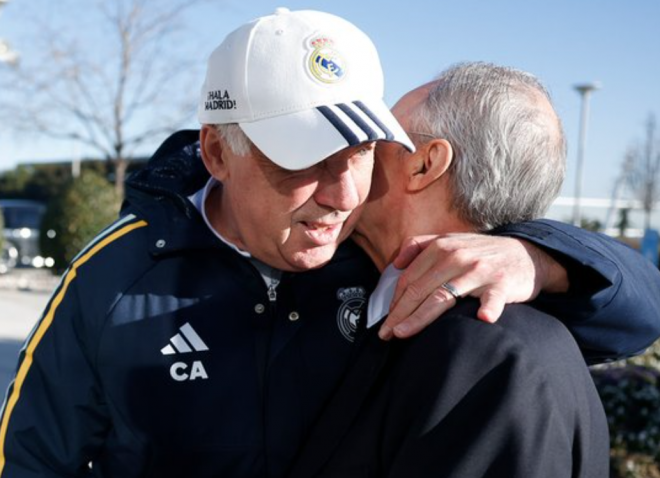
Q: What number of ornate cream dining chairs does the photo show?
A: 0